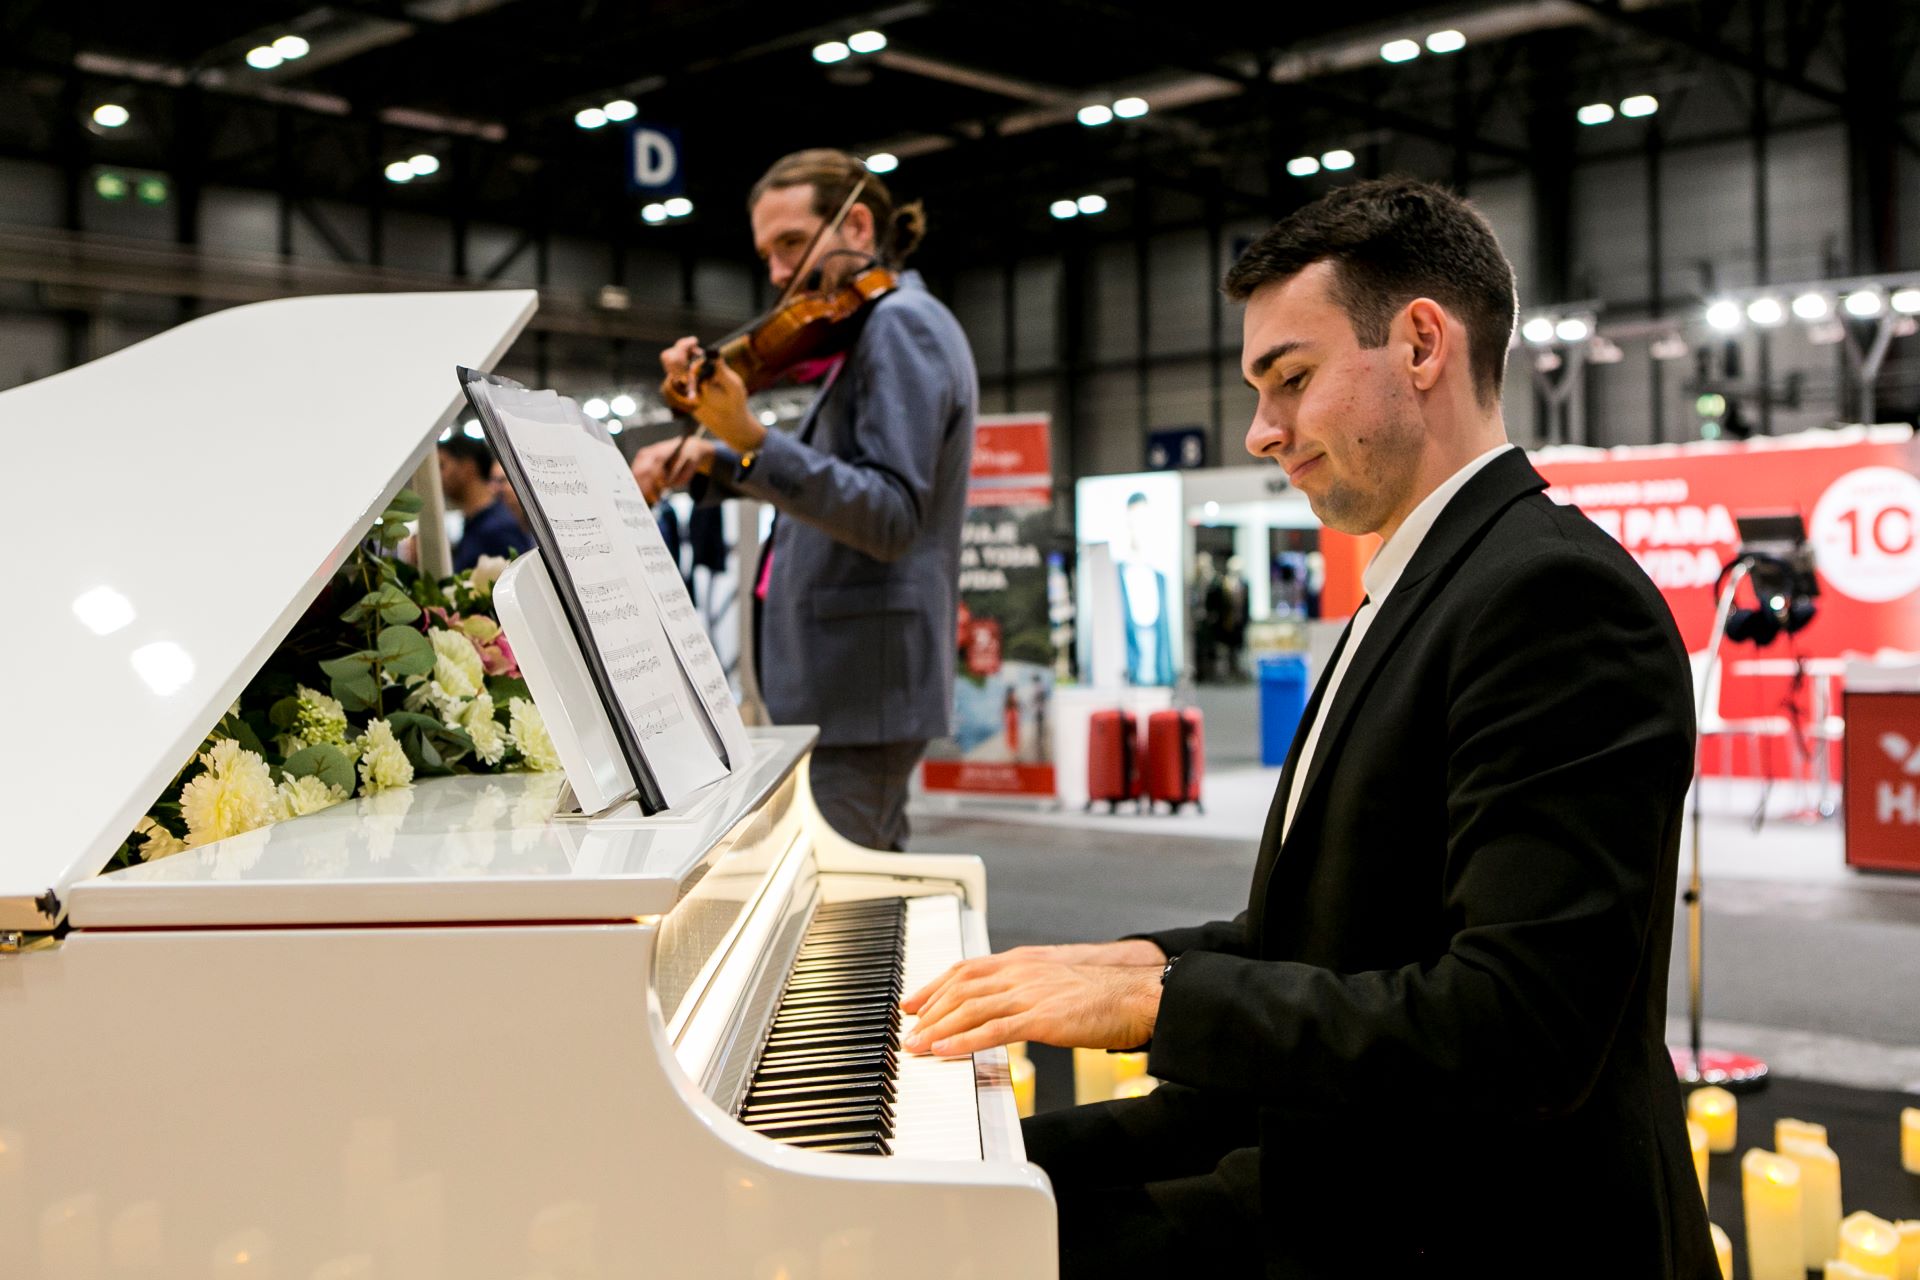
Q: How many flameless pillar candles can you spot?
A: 15